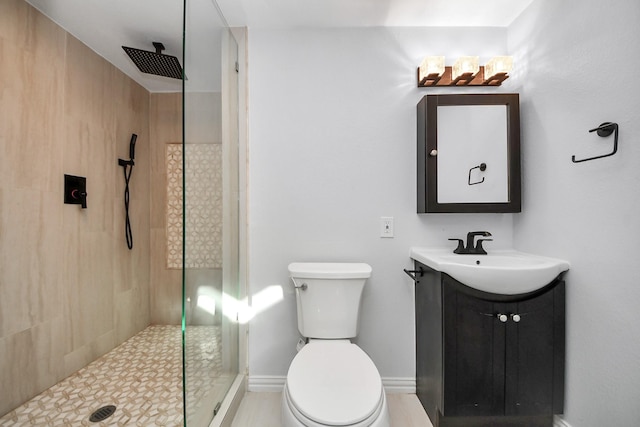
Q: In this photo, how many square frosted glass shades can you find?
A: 3